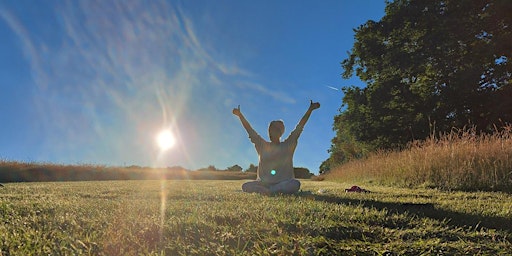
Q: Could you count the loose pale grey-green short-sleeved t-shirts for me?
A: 1